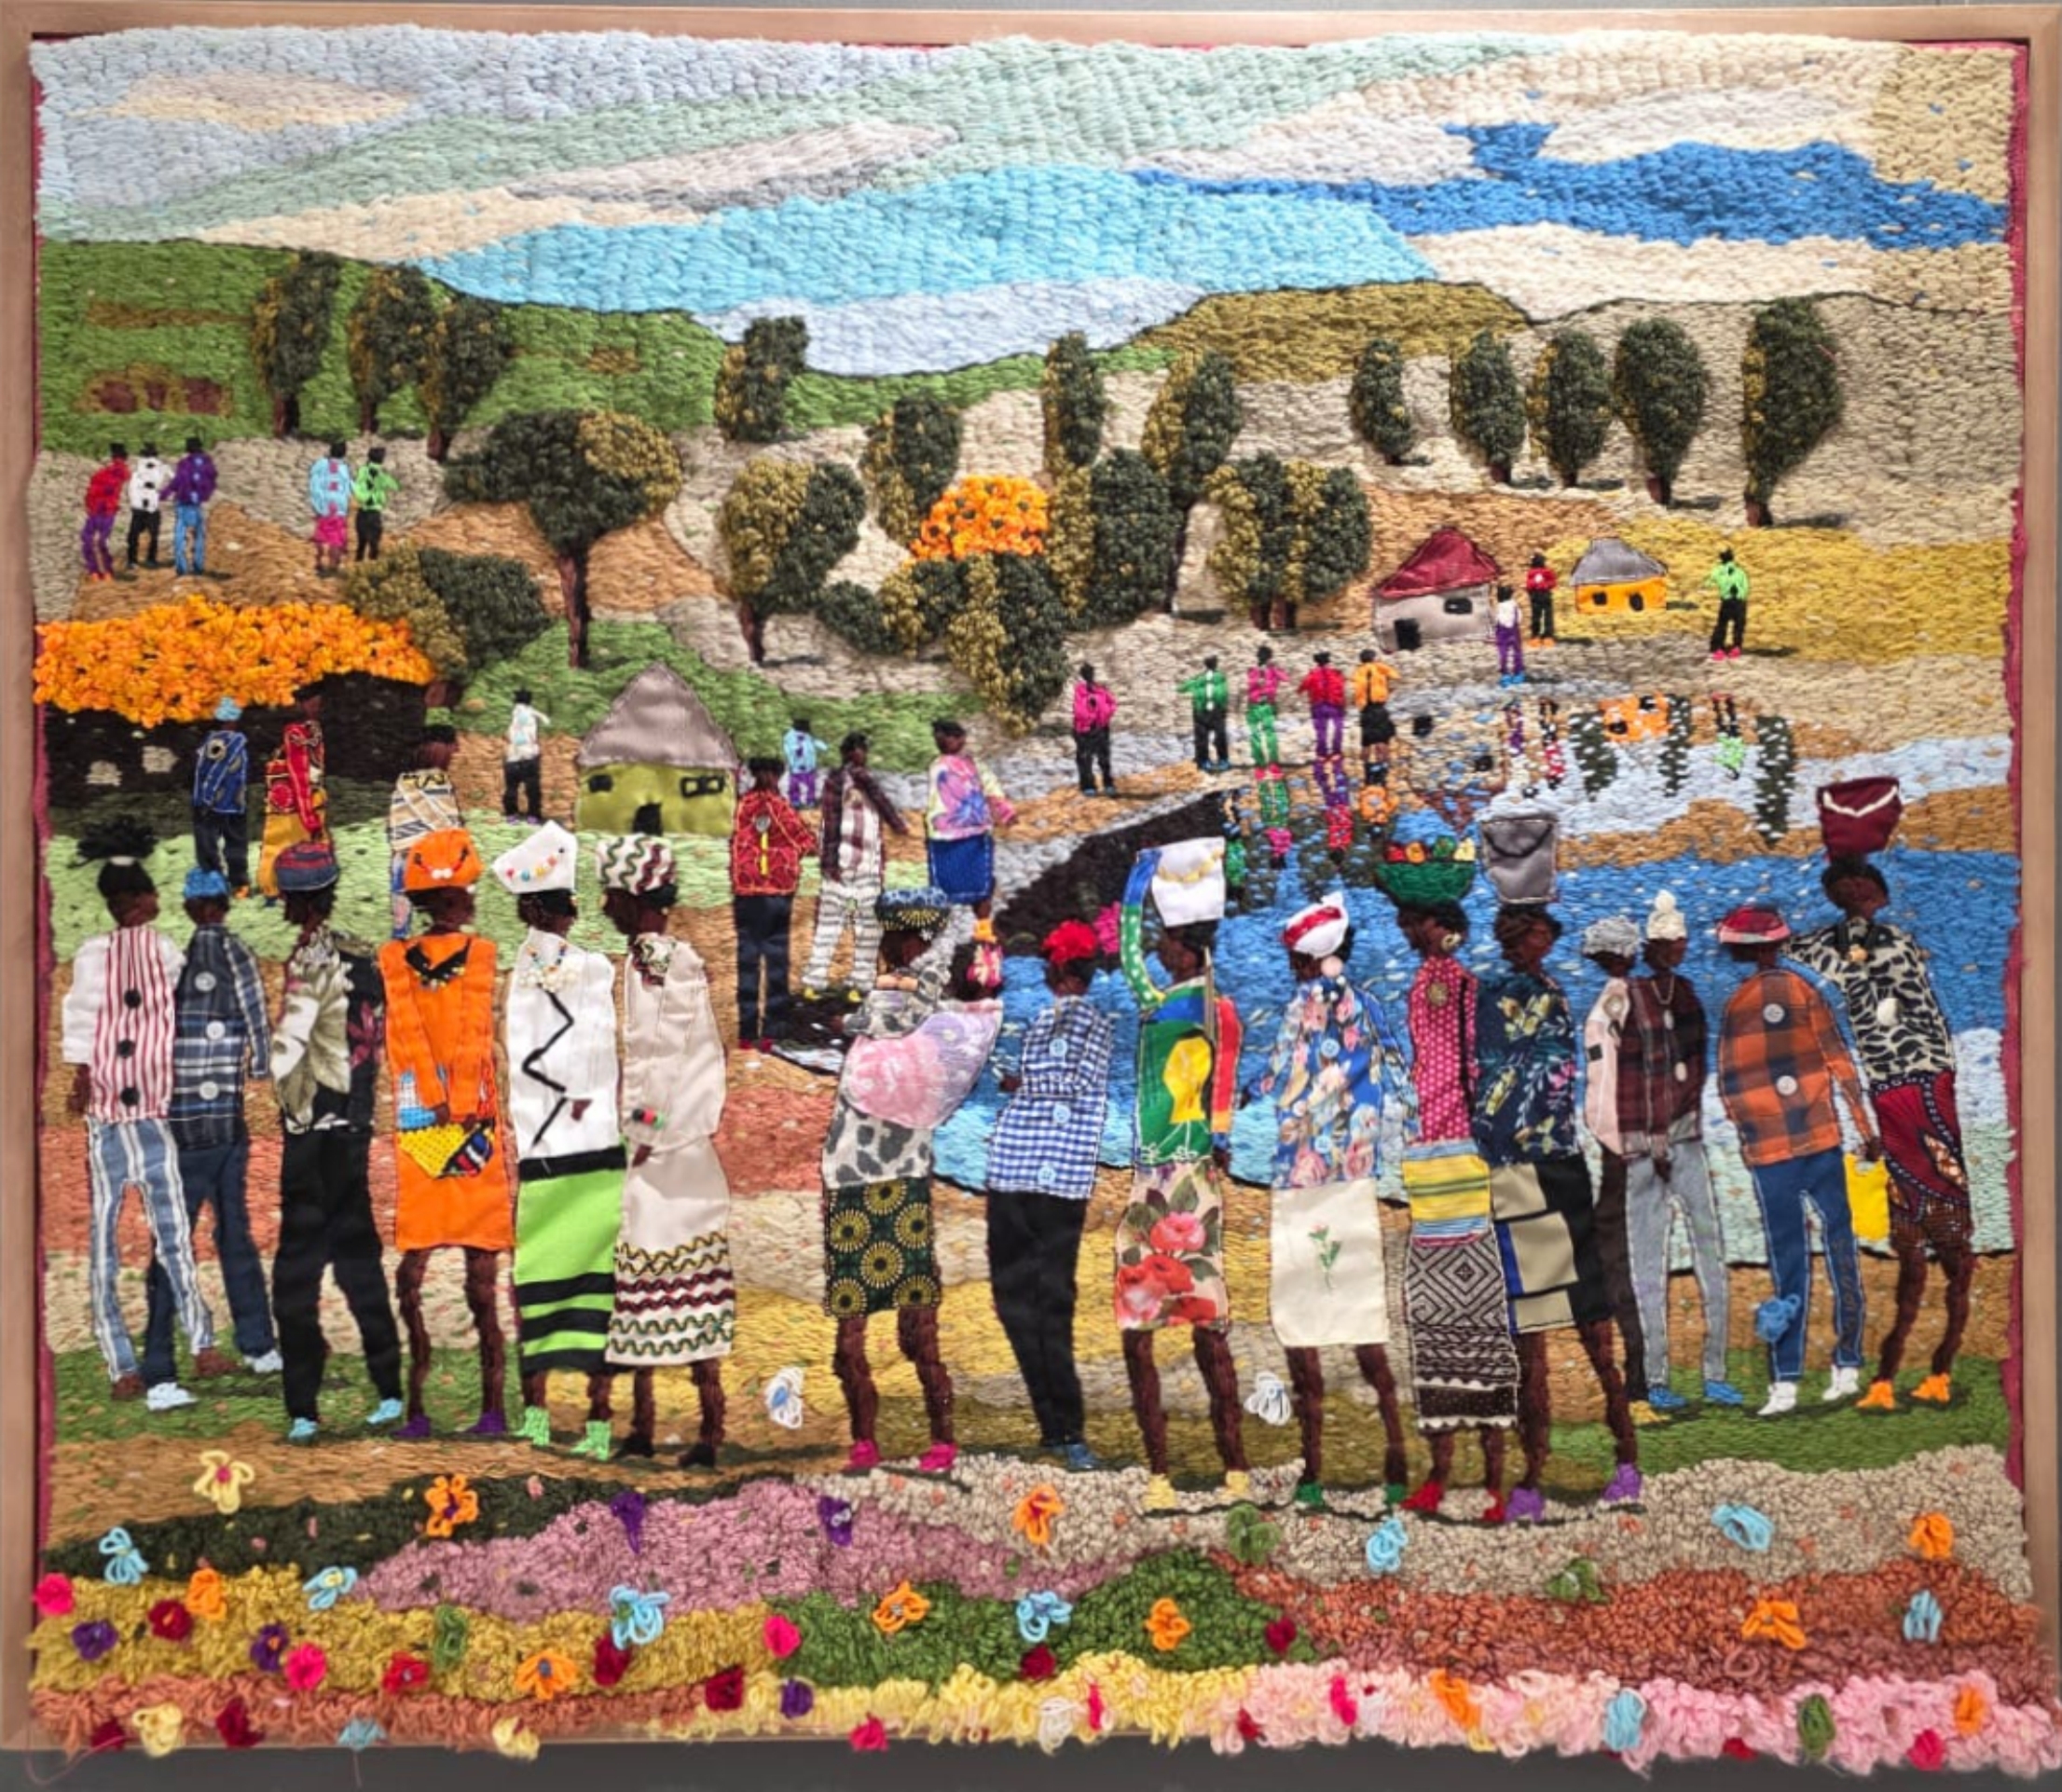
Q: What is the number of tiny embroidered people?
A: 15